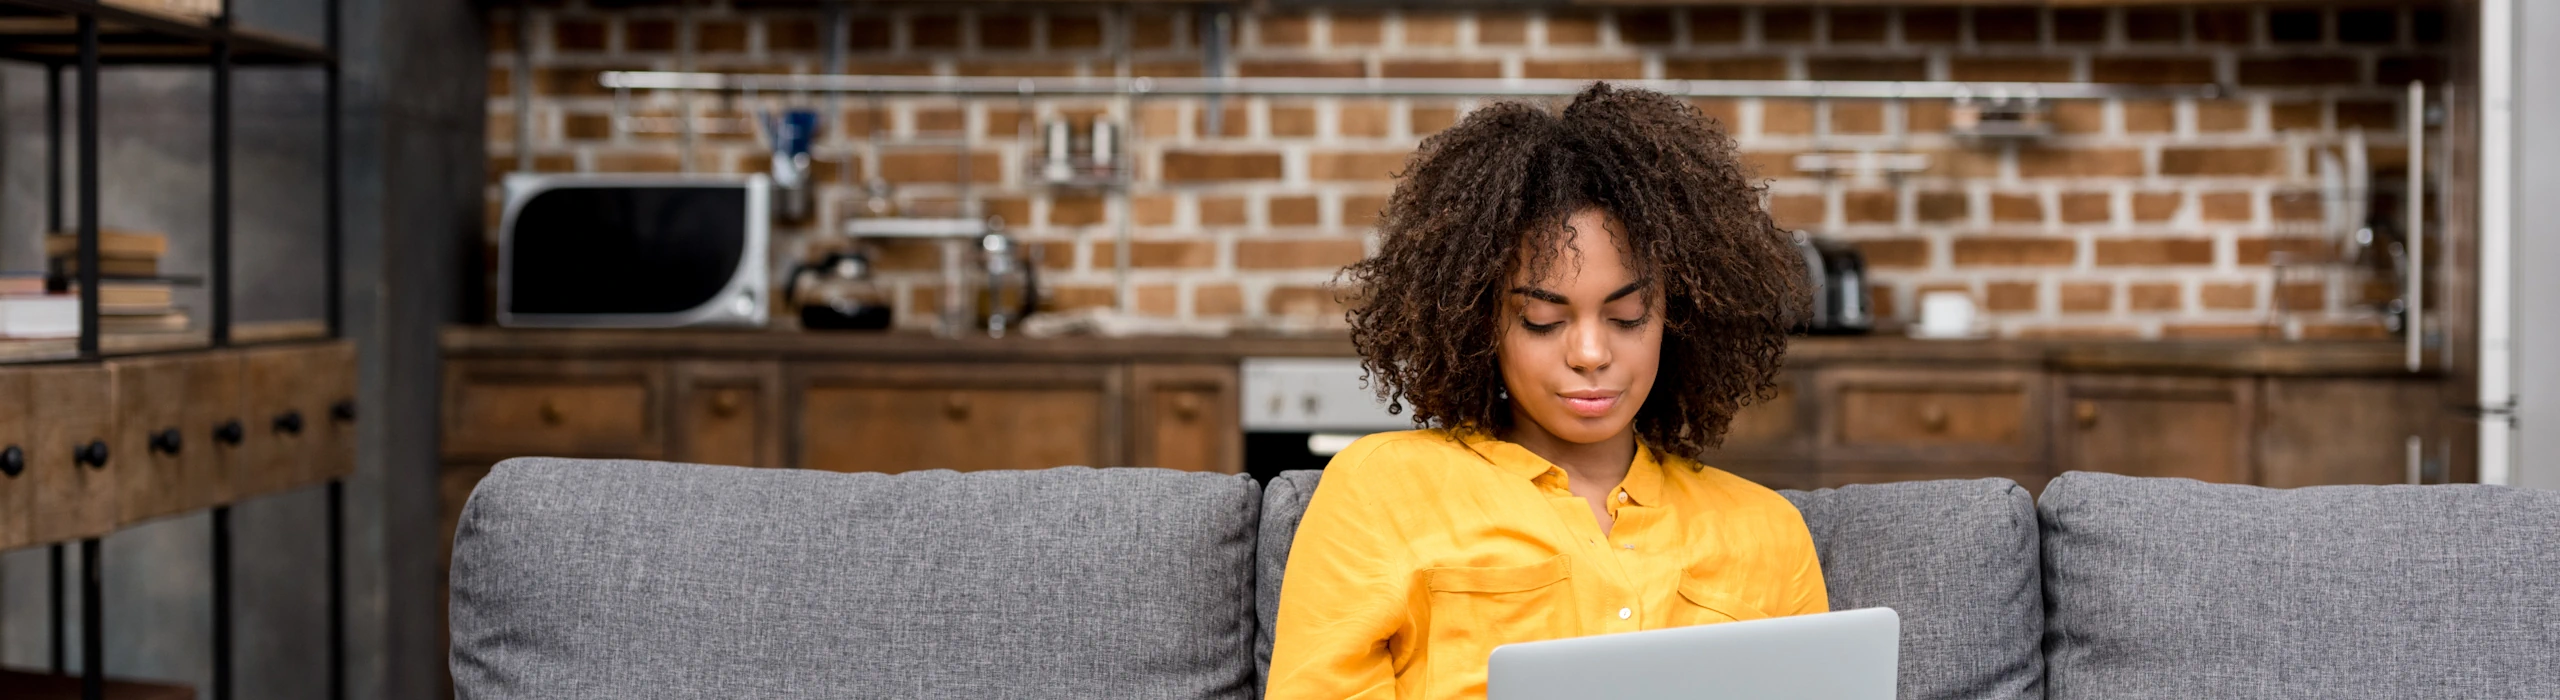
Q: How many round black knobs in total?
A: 6